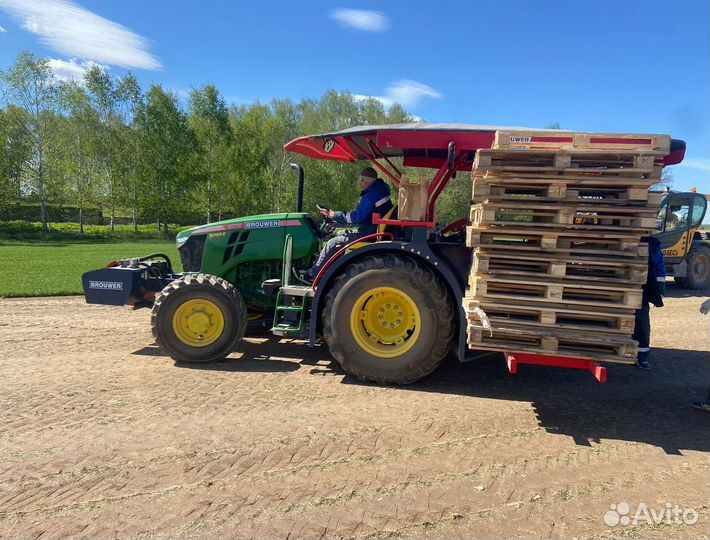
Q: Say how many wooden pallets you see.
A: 9